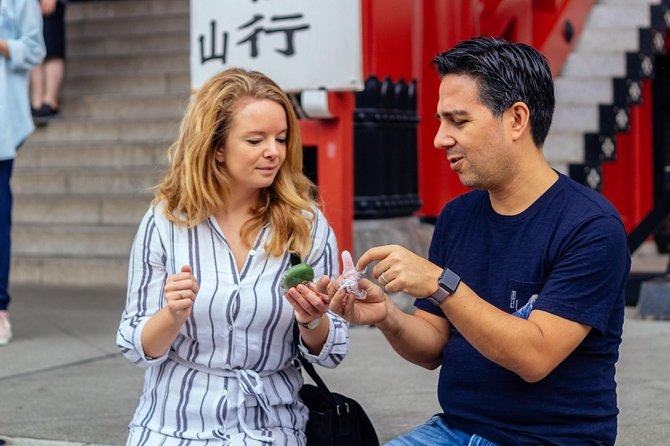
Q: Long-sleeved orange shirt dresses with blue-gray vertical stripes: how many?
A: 0